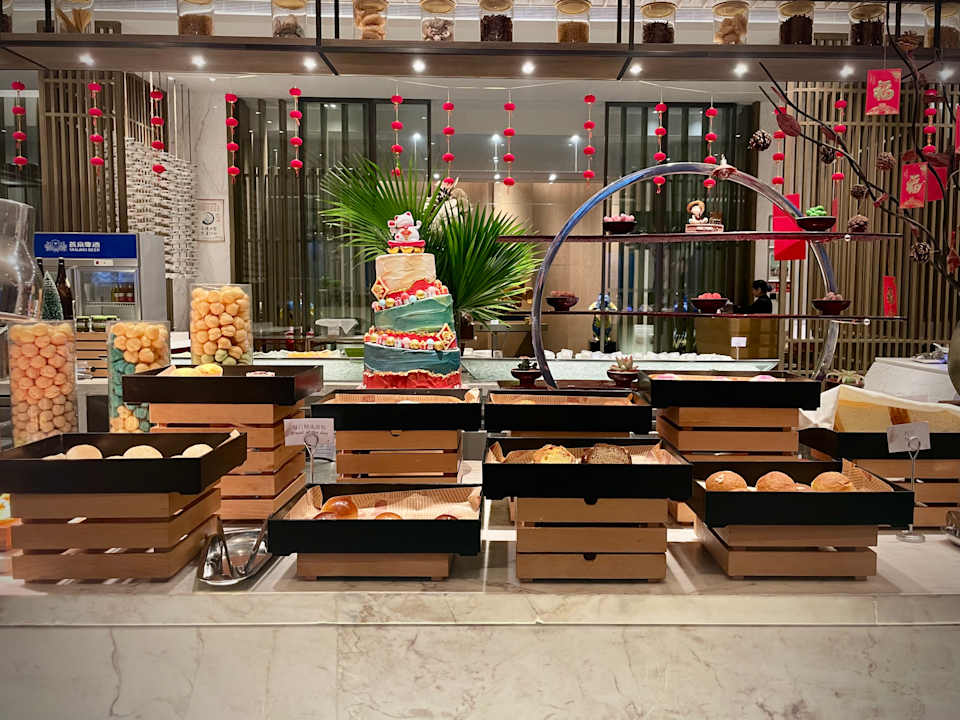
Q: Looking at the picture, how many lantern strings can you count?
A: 14